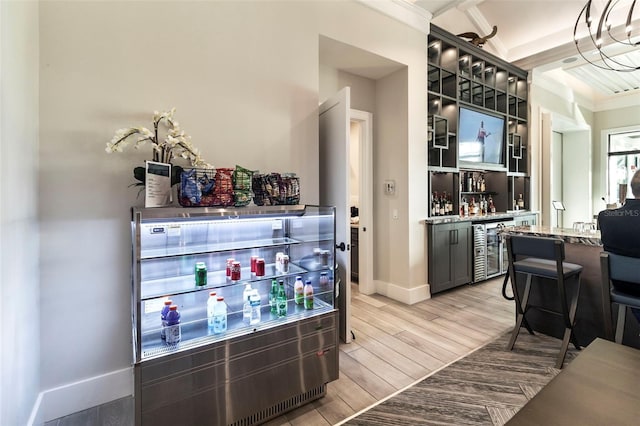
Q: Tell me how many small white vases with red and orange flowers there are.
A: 0